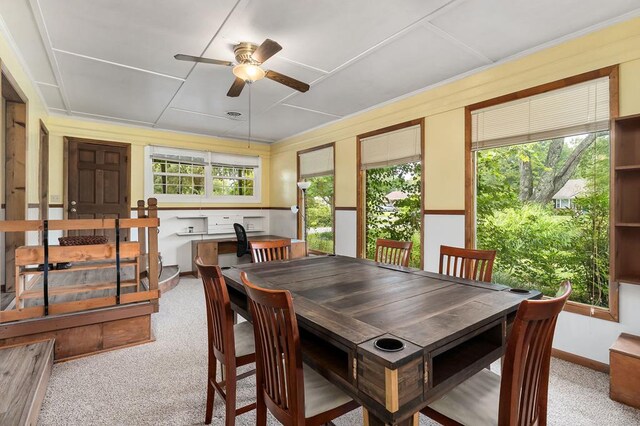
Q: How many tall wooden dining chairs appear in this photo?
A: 6